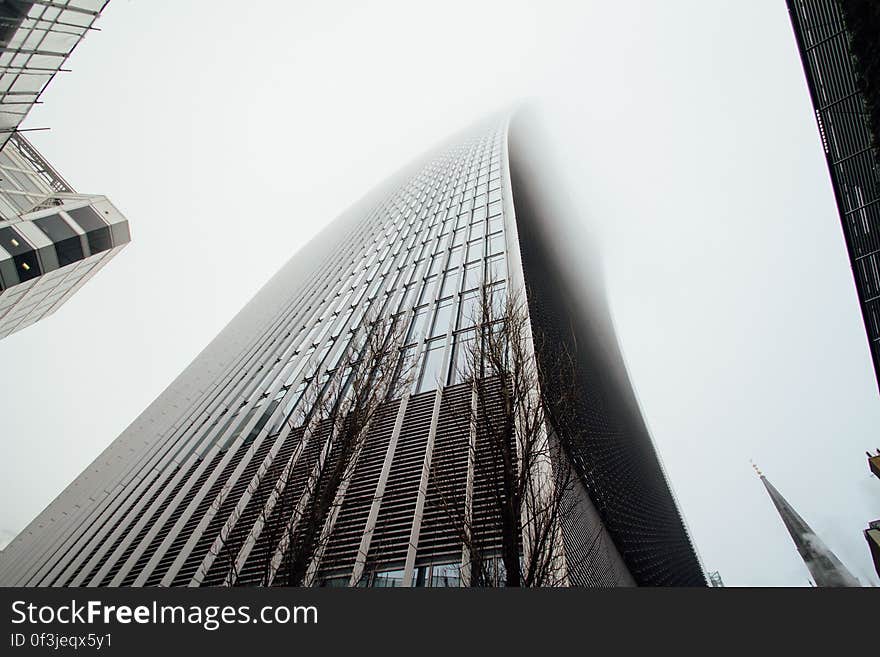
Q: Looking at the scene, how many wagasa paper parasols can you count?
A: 0